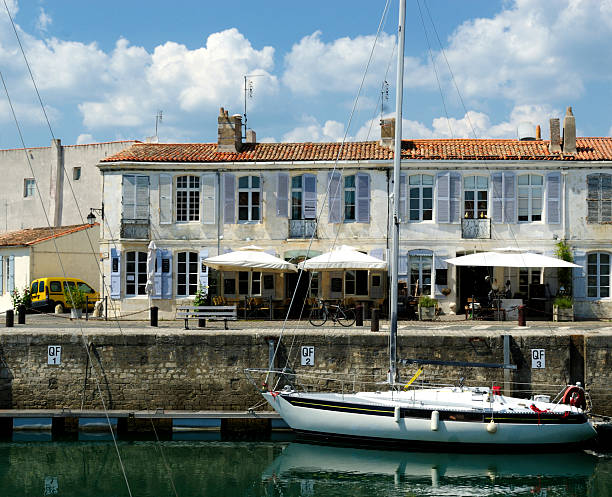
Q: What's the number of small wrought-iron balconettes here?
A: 3